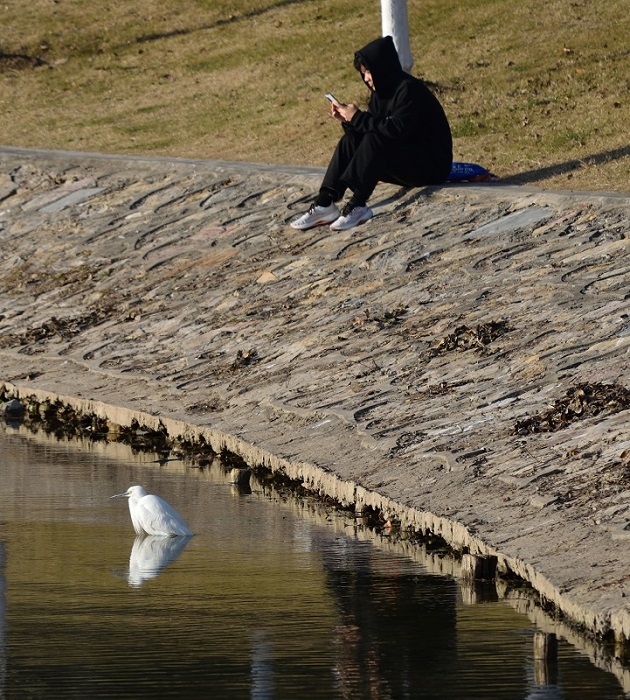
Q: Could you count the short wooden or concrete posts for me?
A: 3